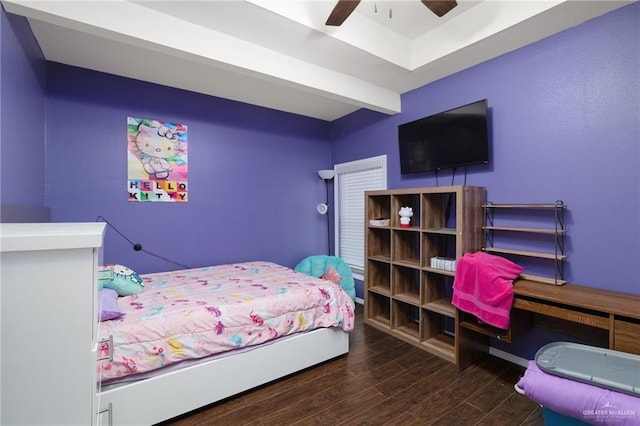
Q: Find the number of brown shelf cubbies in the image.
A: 12